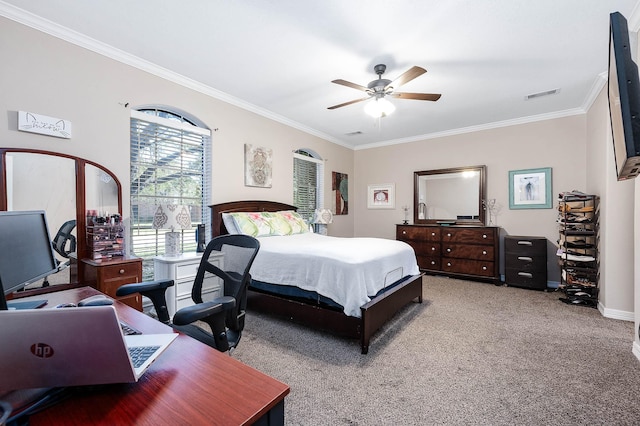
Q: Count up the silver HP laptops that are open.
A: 1